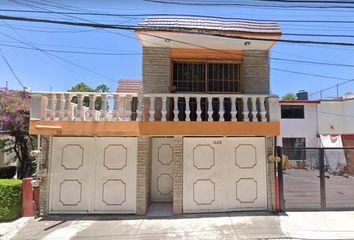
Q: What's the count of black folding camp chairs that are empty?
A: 0